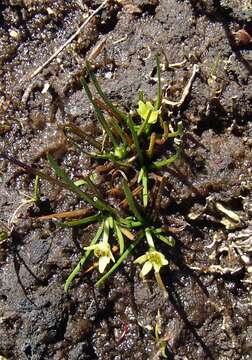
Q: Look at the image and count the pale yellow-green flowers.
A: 3